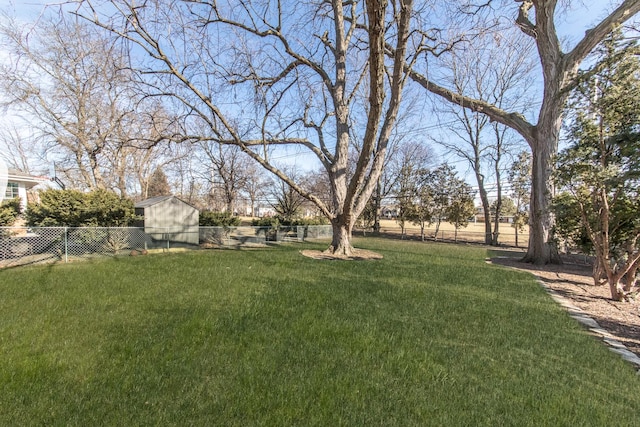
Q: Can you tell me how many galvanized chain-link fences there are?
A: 1